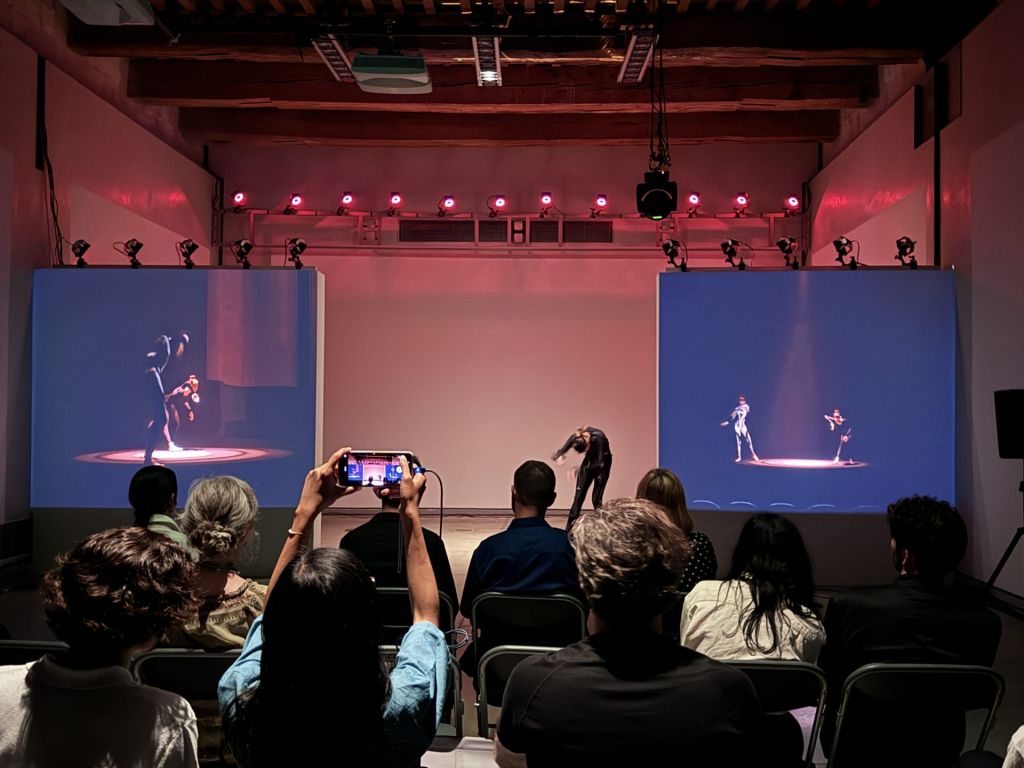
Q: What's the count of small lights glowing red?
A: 11